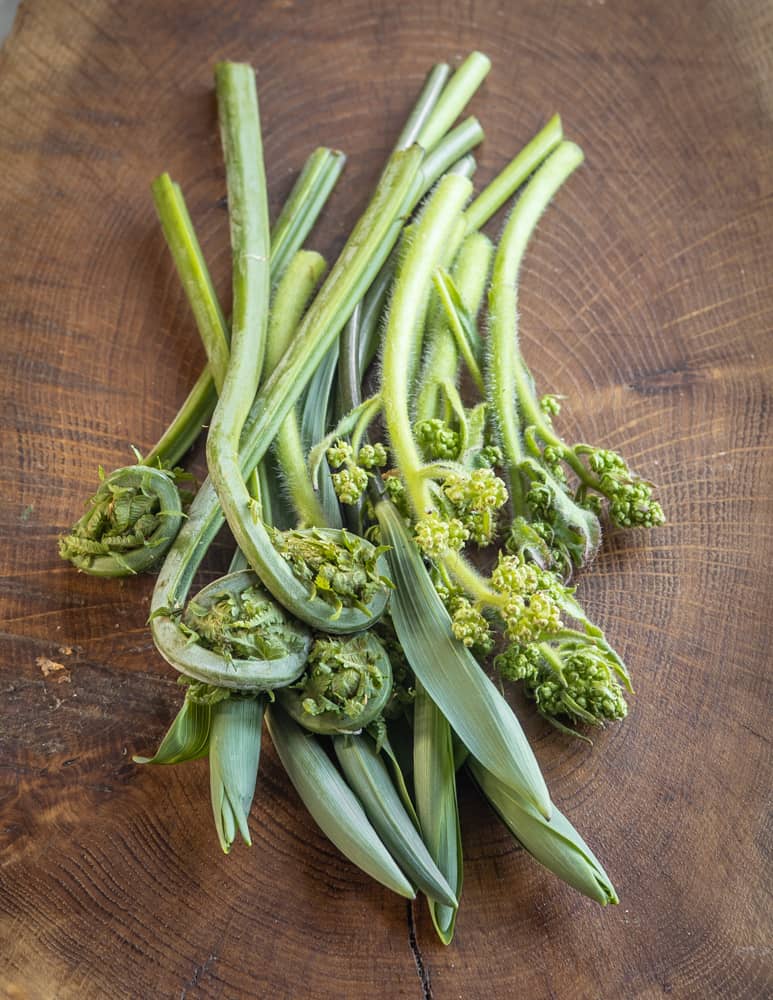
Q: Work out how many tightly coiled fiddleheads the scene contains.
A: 4